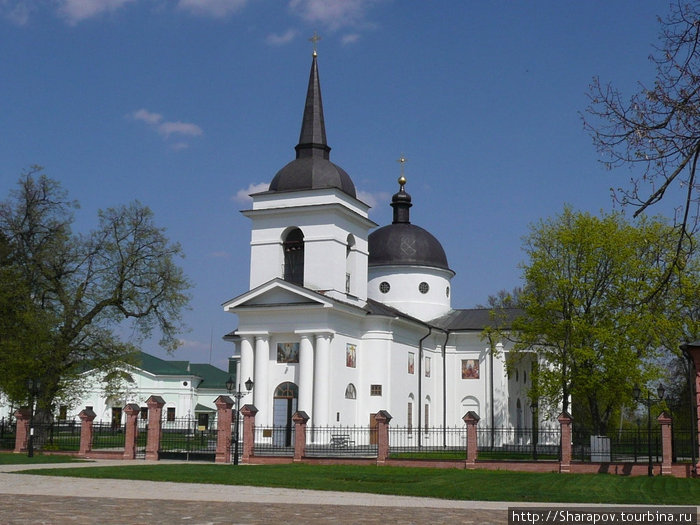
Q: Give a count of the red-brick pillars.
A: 11